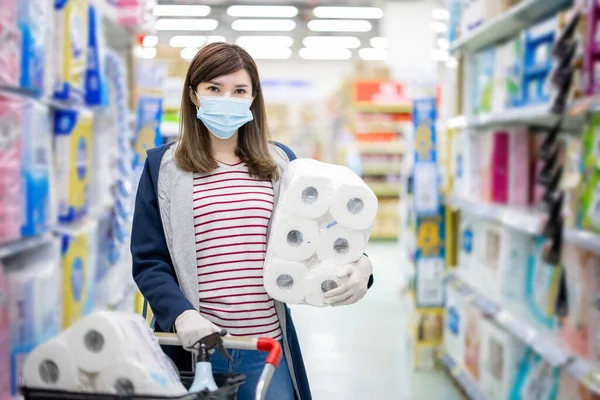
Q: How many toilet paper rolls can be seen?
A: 9